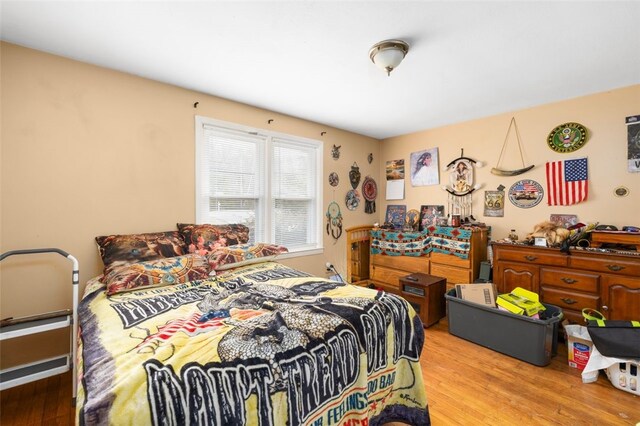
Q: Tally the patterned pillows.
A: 4